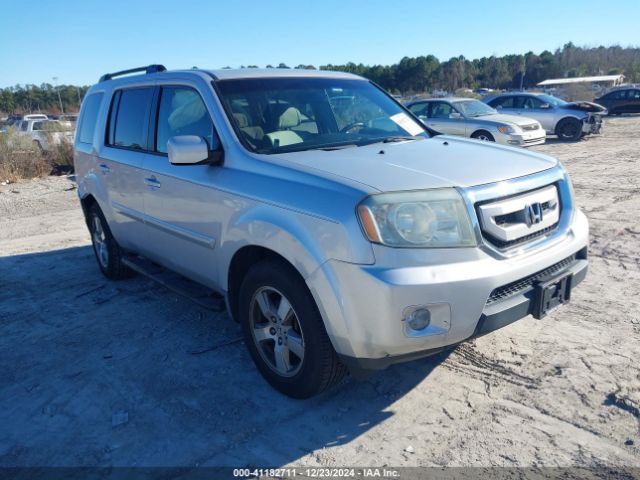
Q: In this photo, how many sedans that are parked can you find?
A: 3